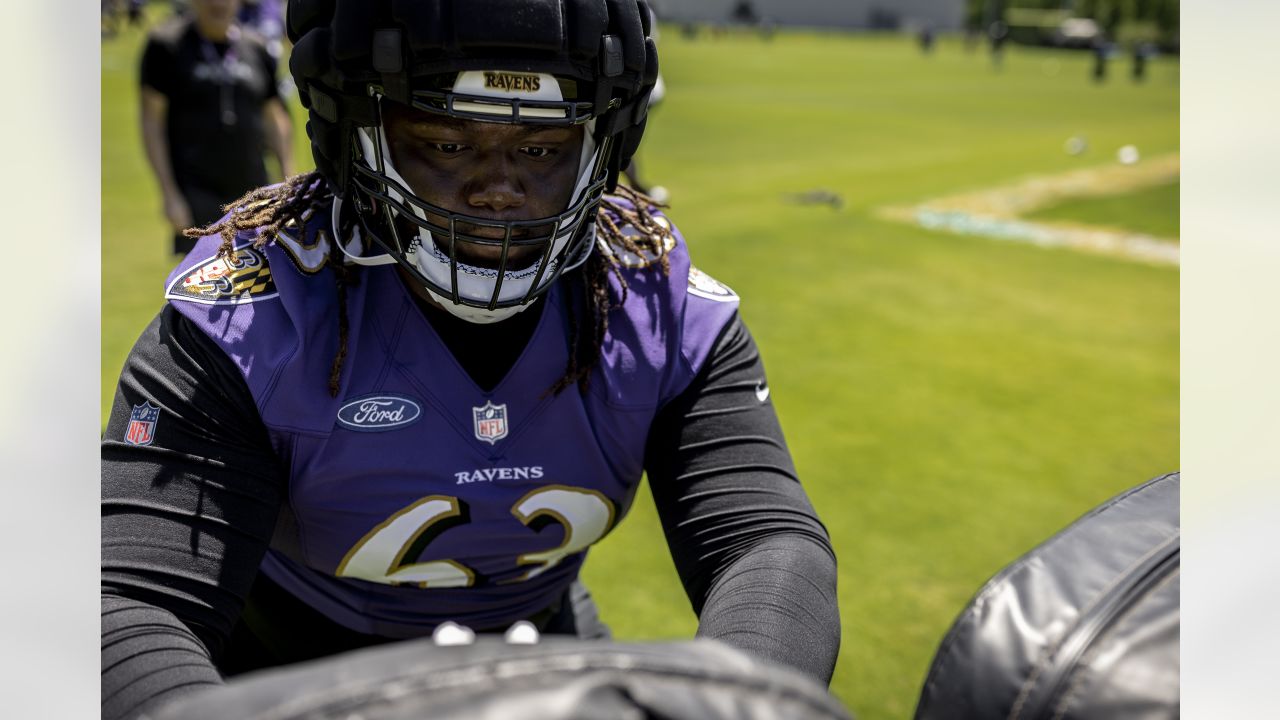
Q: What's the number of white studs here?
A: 2